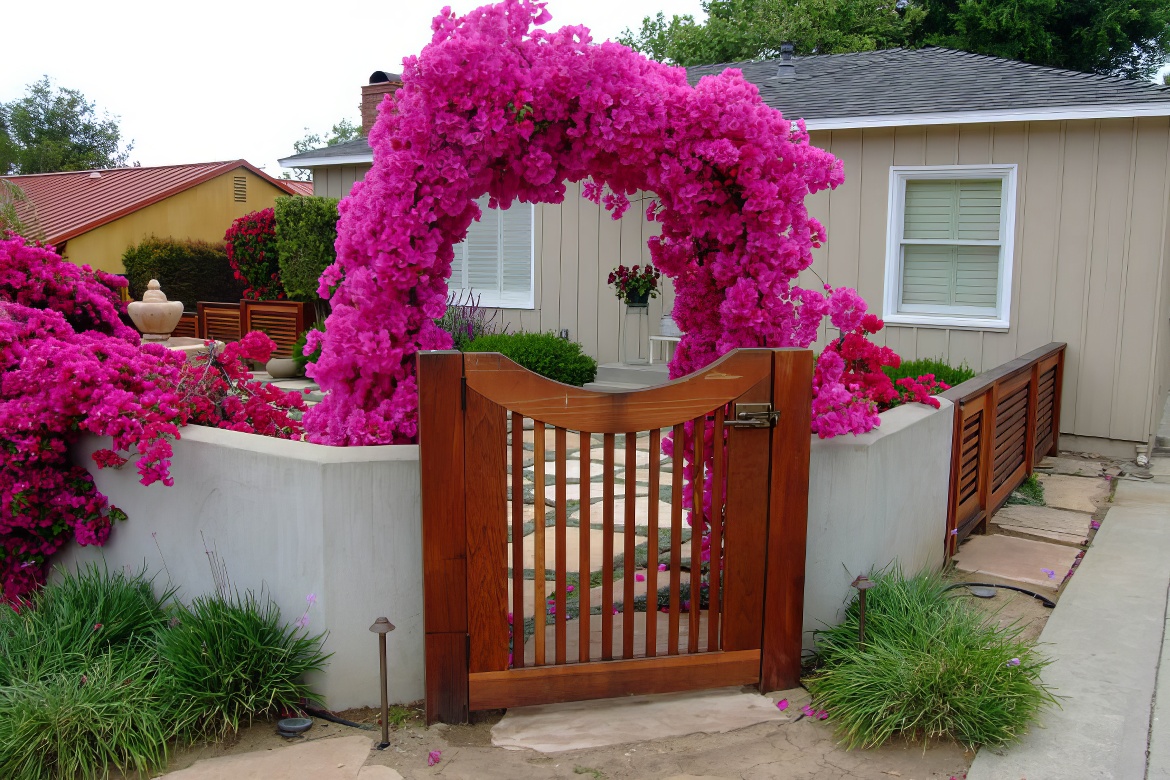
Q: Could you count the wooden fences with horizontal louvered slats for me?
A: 2